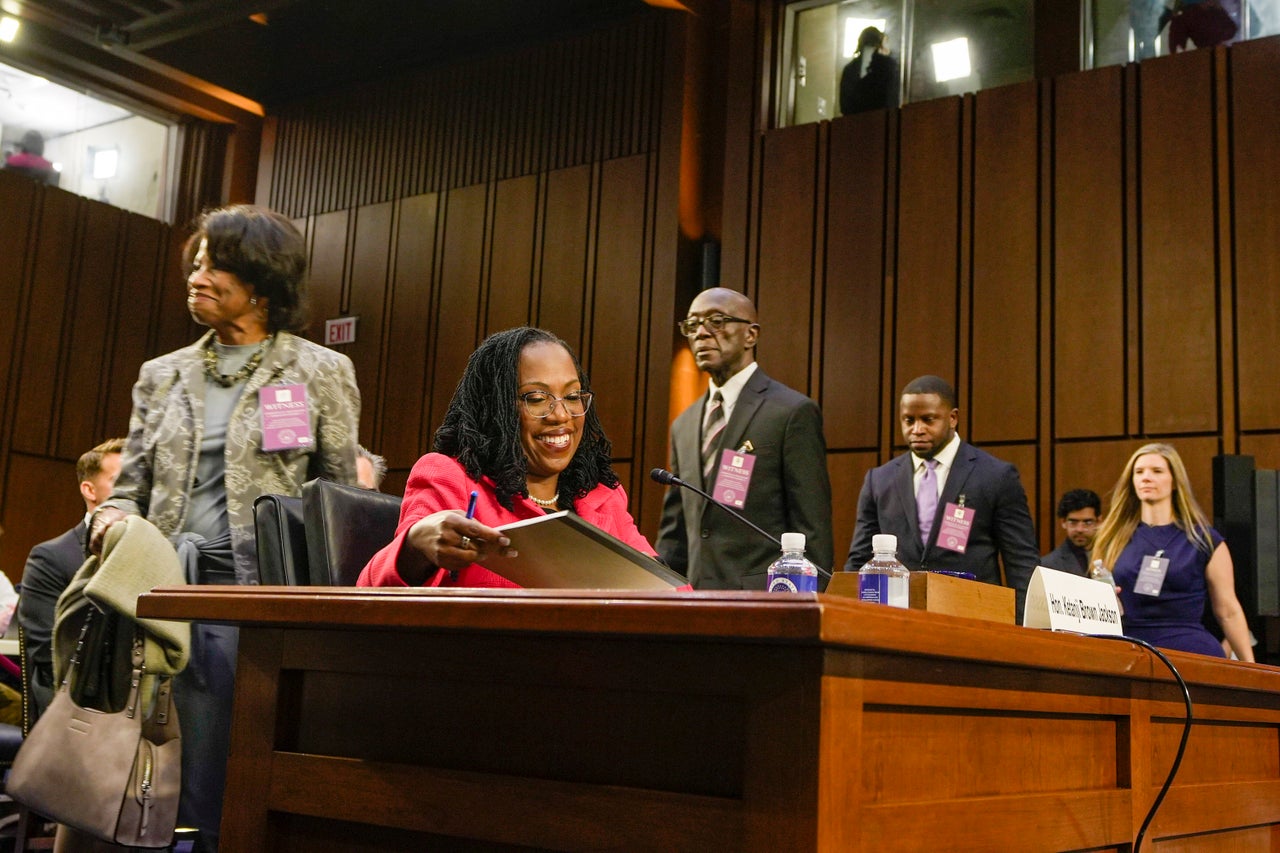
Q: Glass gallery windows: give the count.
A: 3